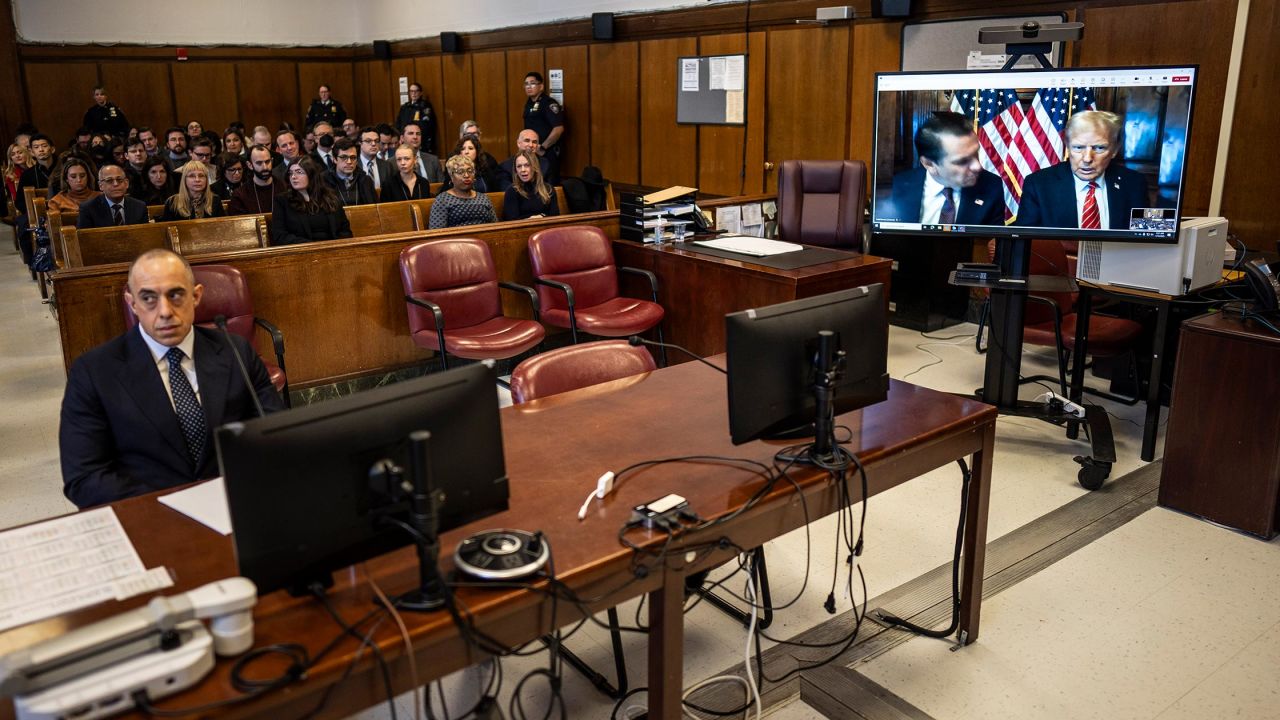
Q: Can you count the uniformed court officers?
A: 4